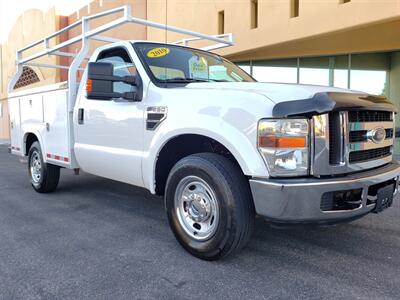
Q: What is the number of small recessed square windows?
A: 4